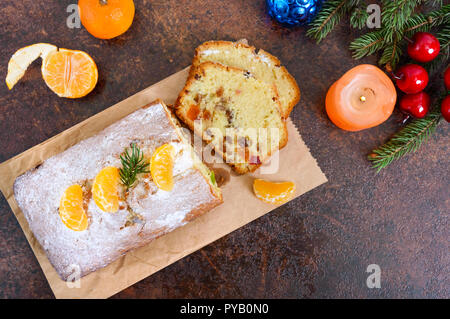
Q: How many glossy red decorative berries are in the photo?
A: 5